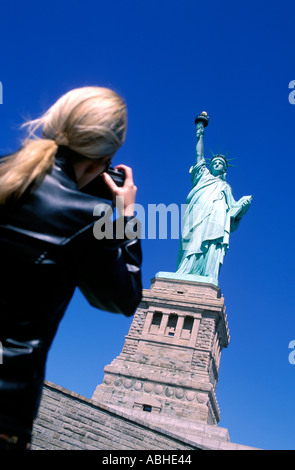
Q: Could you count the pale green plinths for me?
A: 1